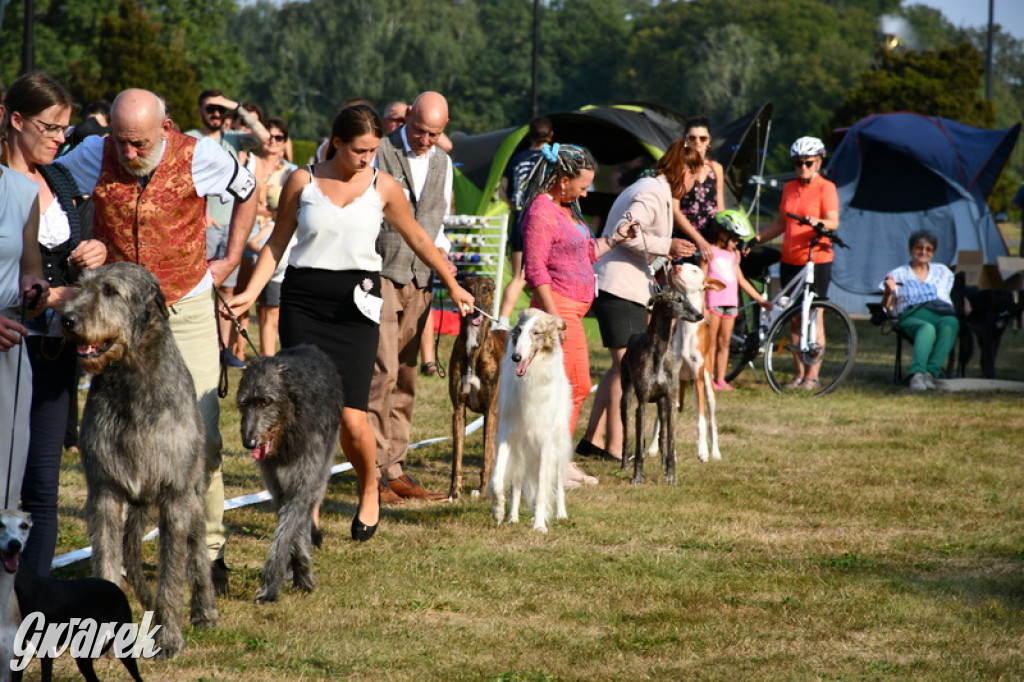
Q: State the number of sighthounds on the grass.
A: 8